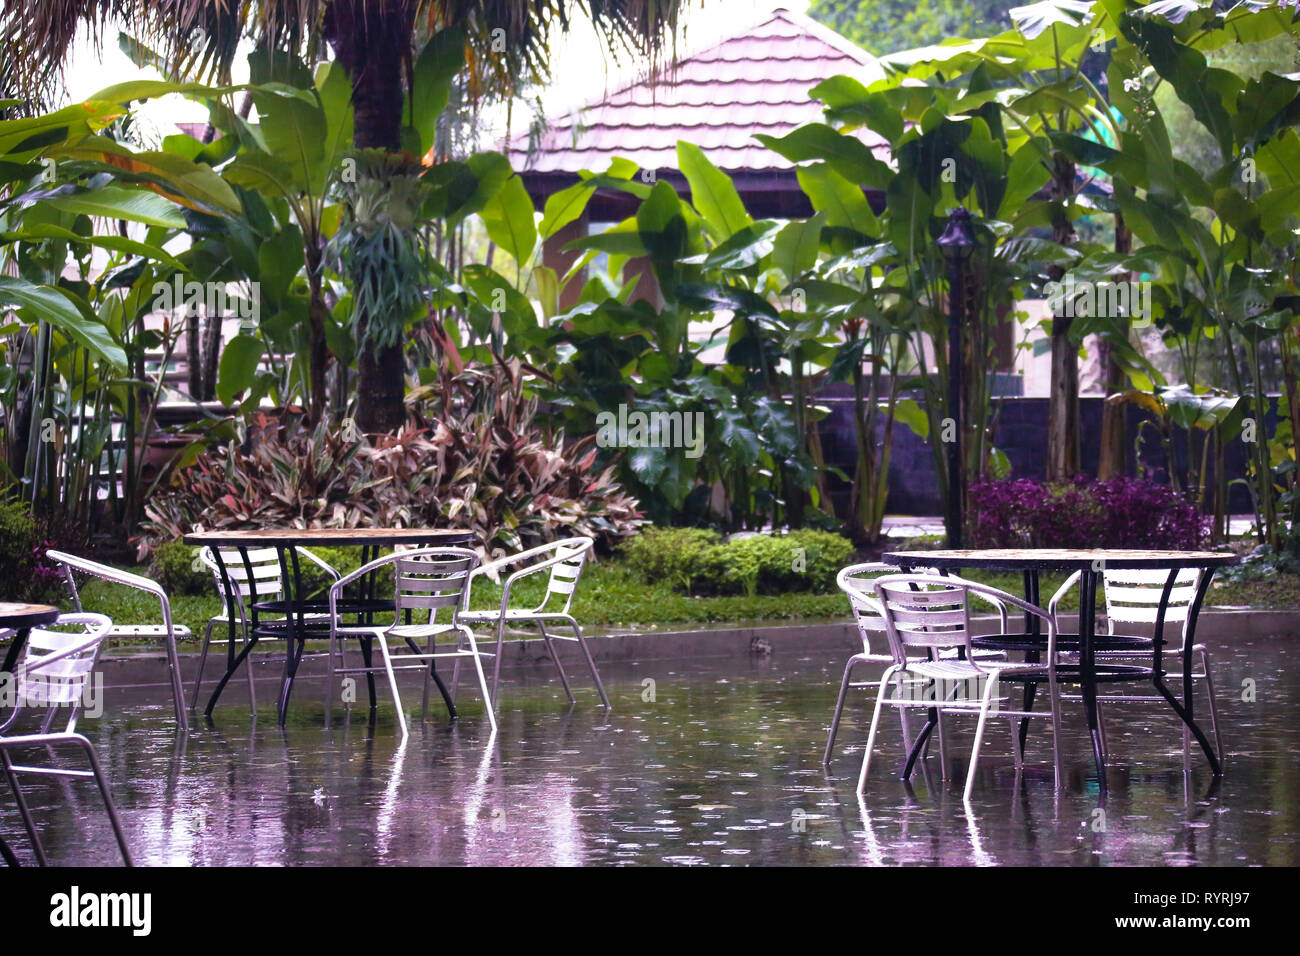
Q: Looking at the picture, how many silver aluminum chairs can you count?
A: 8